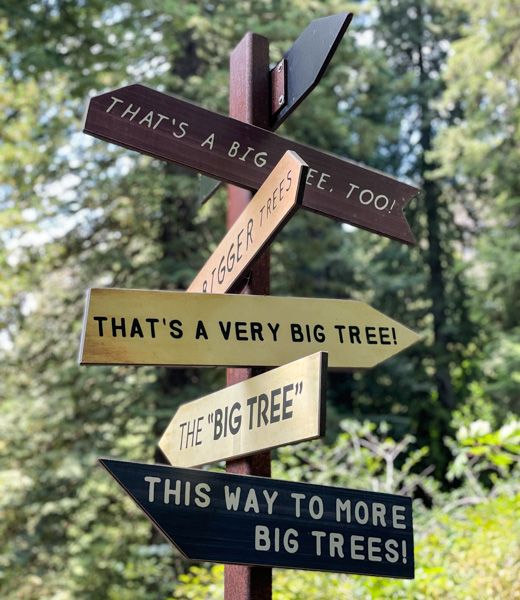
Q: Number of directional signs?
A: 6